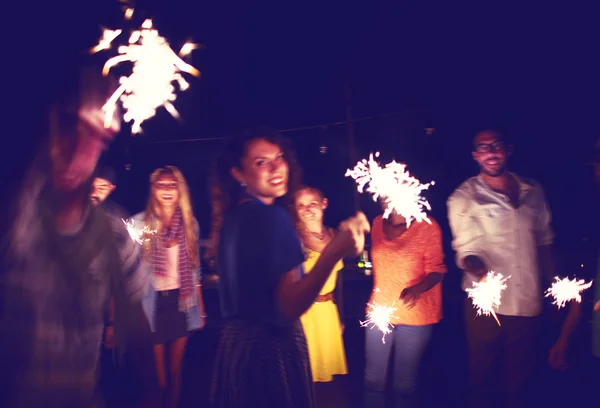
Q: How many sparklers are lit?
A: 6